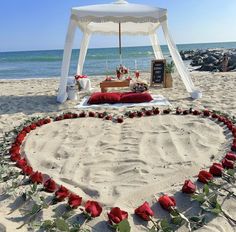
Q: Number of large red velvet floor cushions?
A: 2